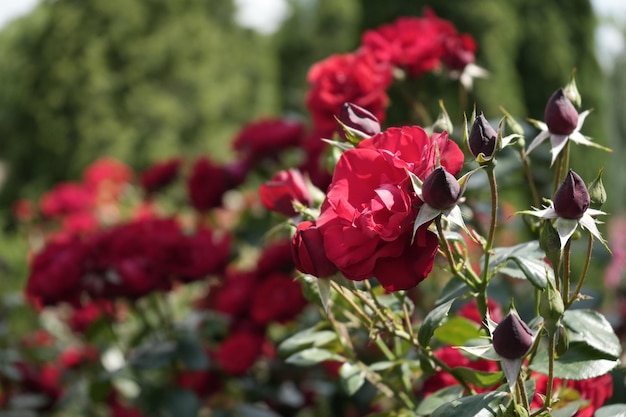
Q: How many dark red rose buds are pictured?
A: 6